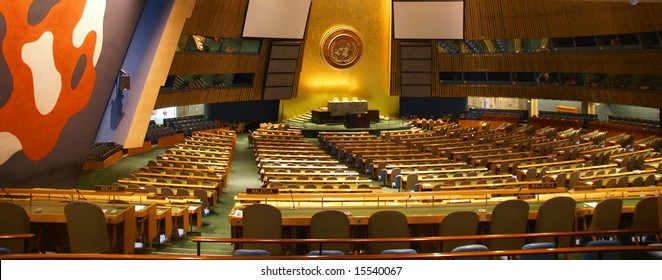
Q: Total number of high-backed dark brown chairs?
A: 10